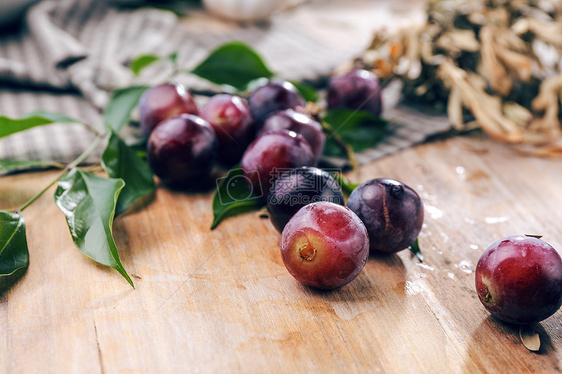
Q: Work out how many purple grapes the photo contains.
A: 11